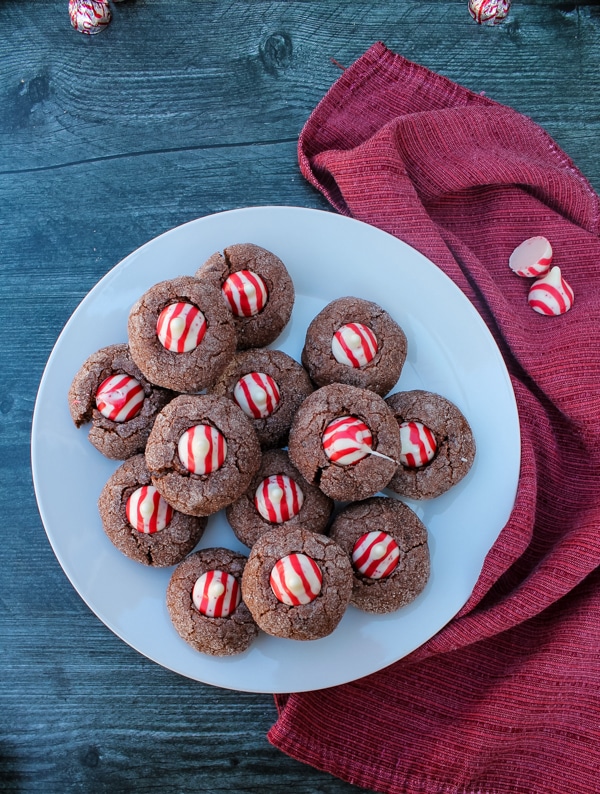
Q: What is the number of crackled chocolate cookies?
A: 13